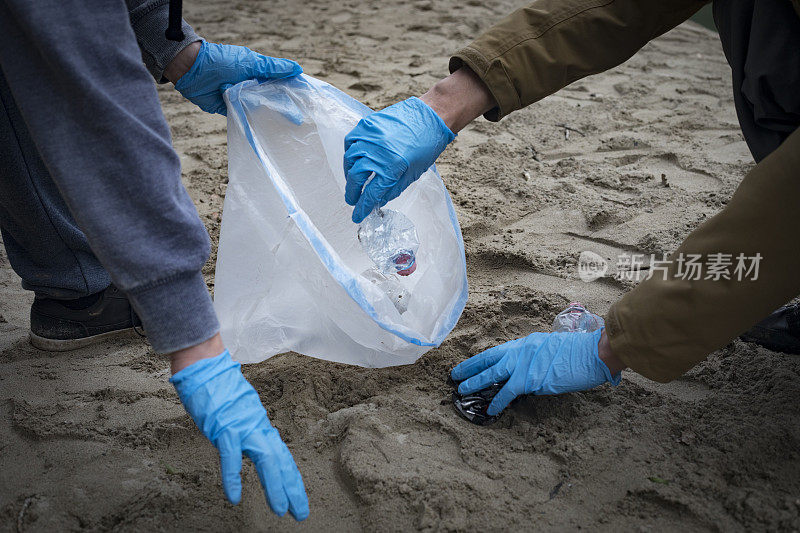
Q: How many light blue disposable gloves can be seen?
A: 4